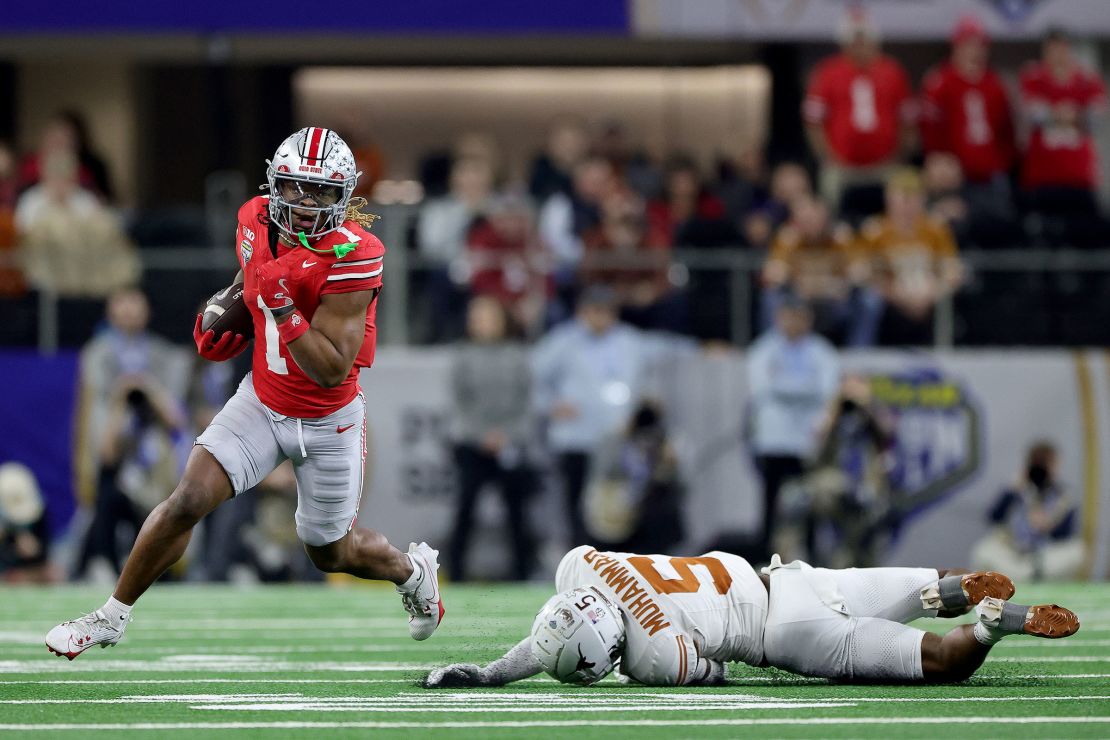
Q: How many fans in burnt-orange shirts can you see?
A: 2